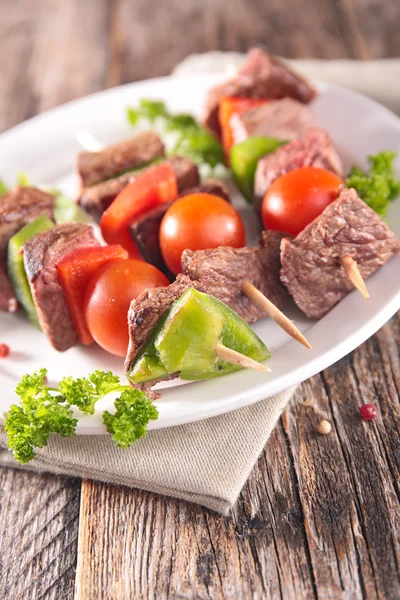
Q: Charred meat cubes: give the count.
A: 11